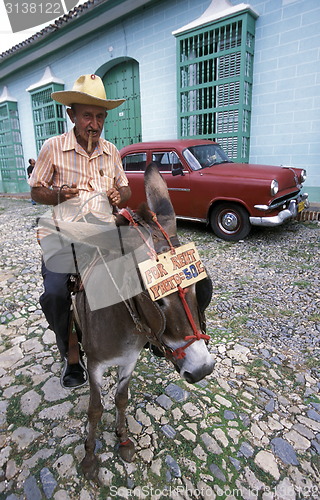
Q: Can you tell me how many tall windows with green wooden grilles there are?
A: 3